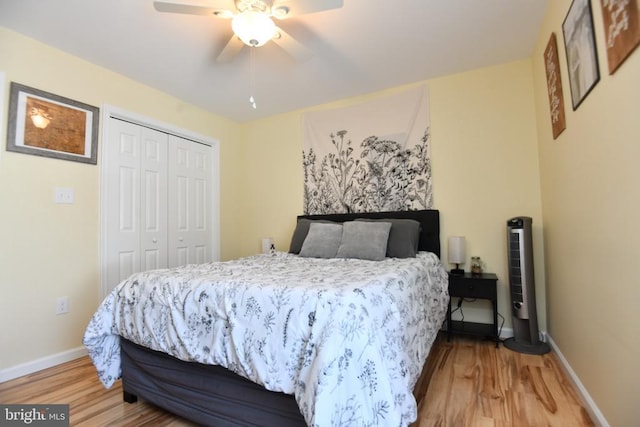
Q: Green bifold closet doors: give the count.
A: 0